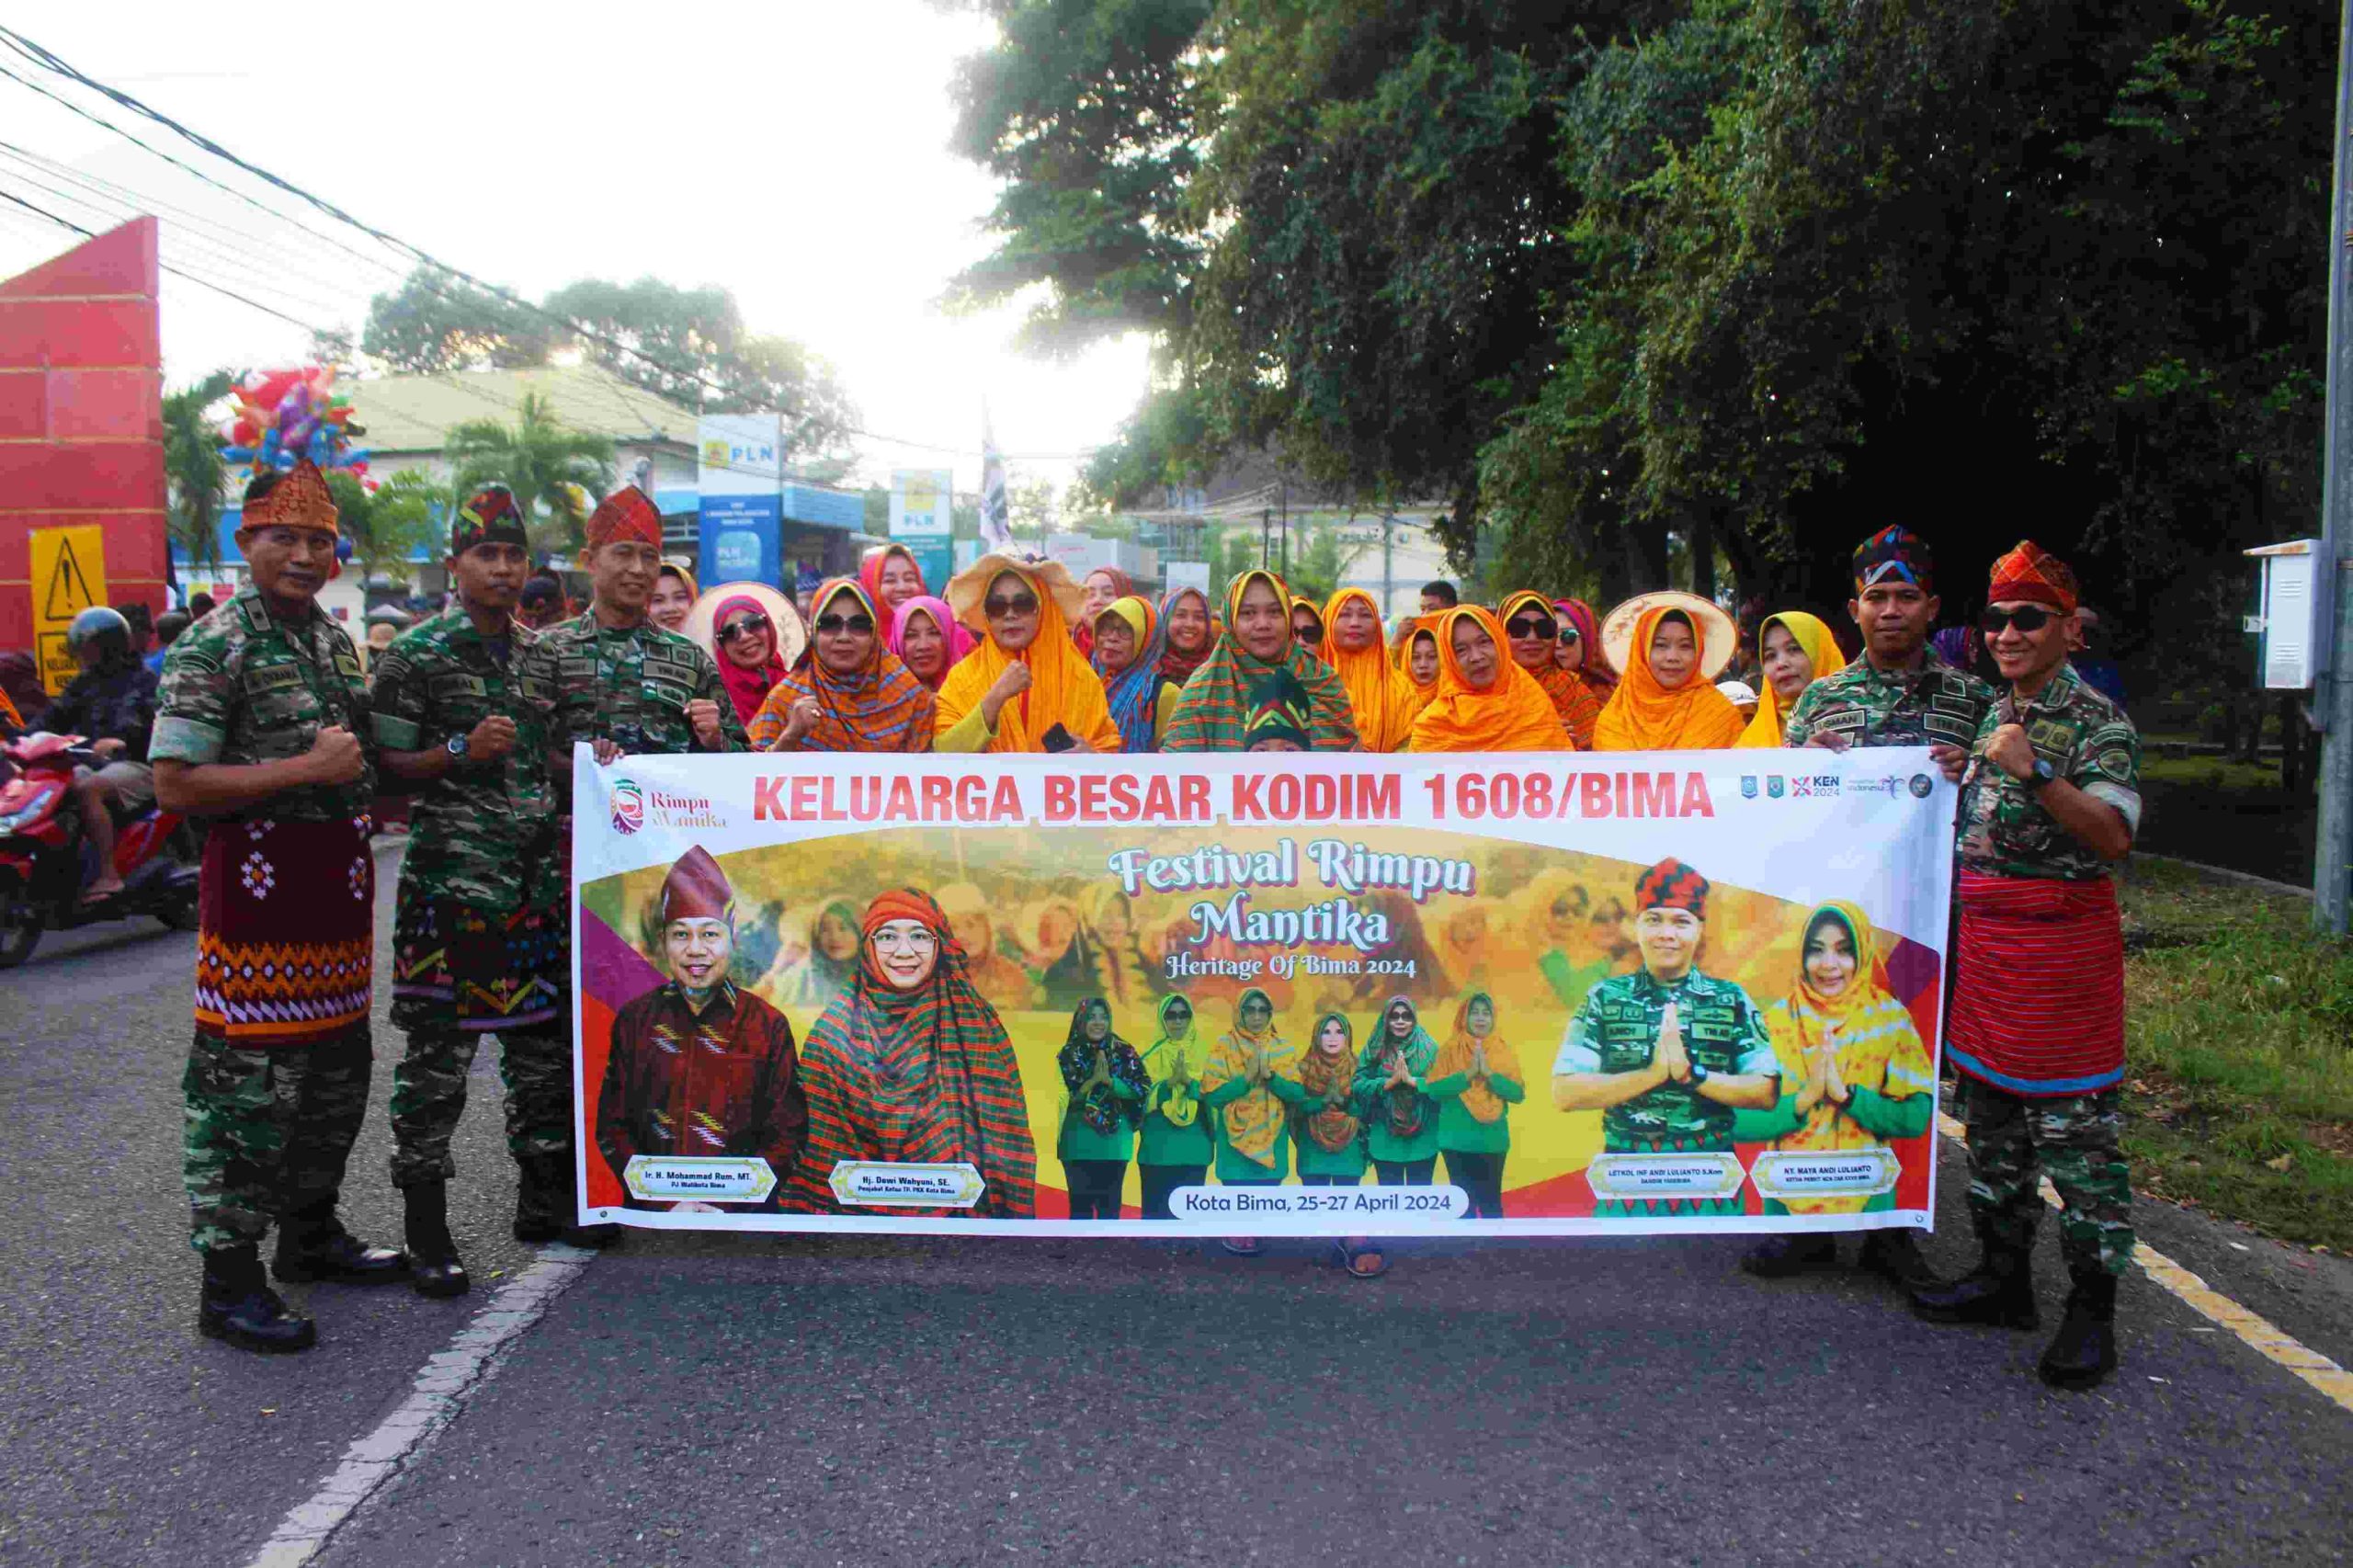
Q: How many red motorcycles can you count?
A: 1